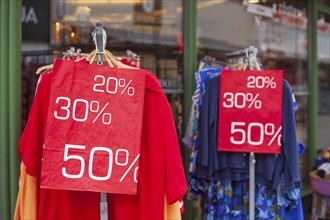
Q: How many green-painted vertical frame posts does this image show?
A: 3